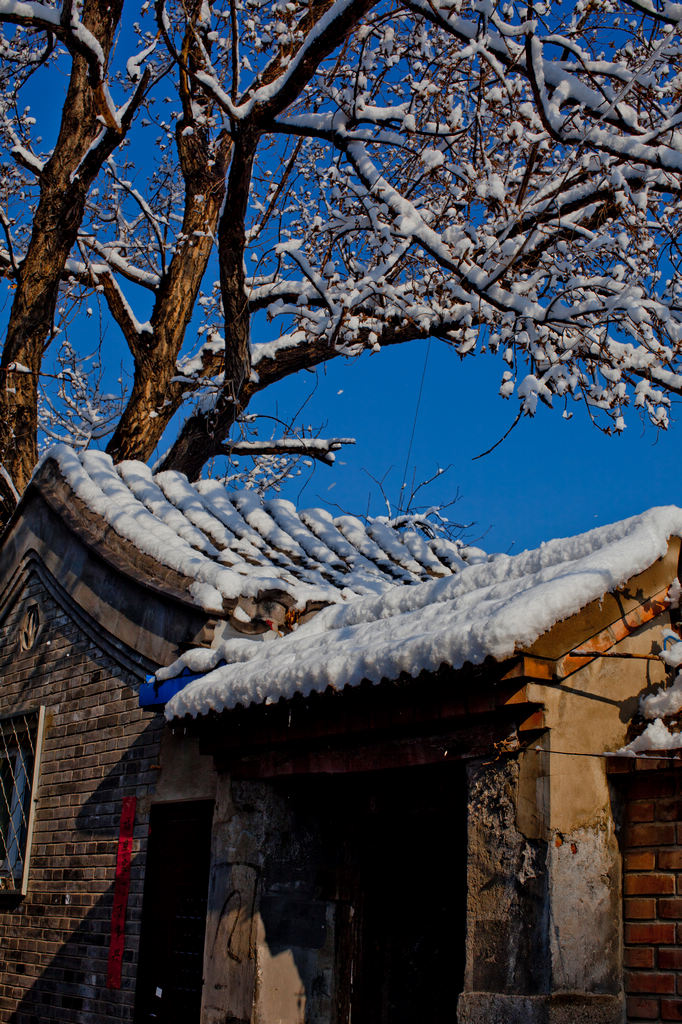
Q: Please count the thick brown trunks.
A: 3